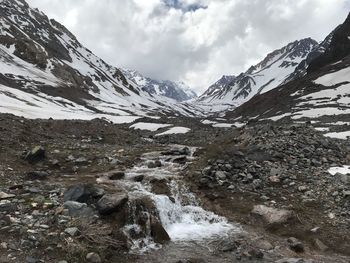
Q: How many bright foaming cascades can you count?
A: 1